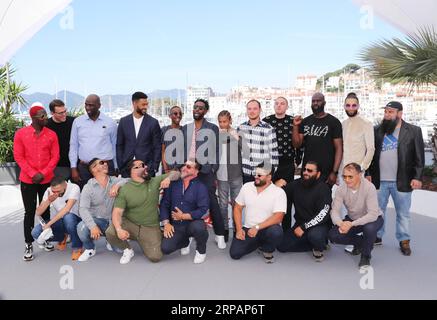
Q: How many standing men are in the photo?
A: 12